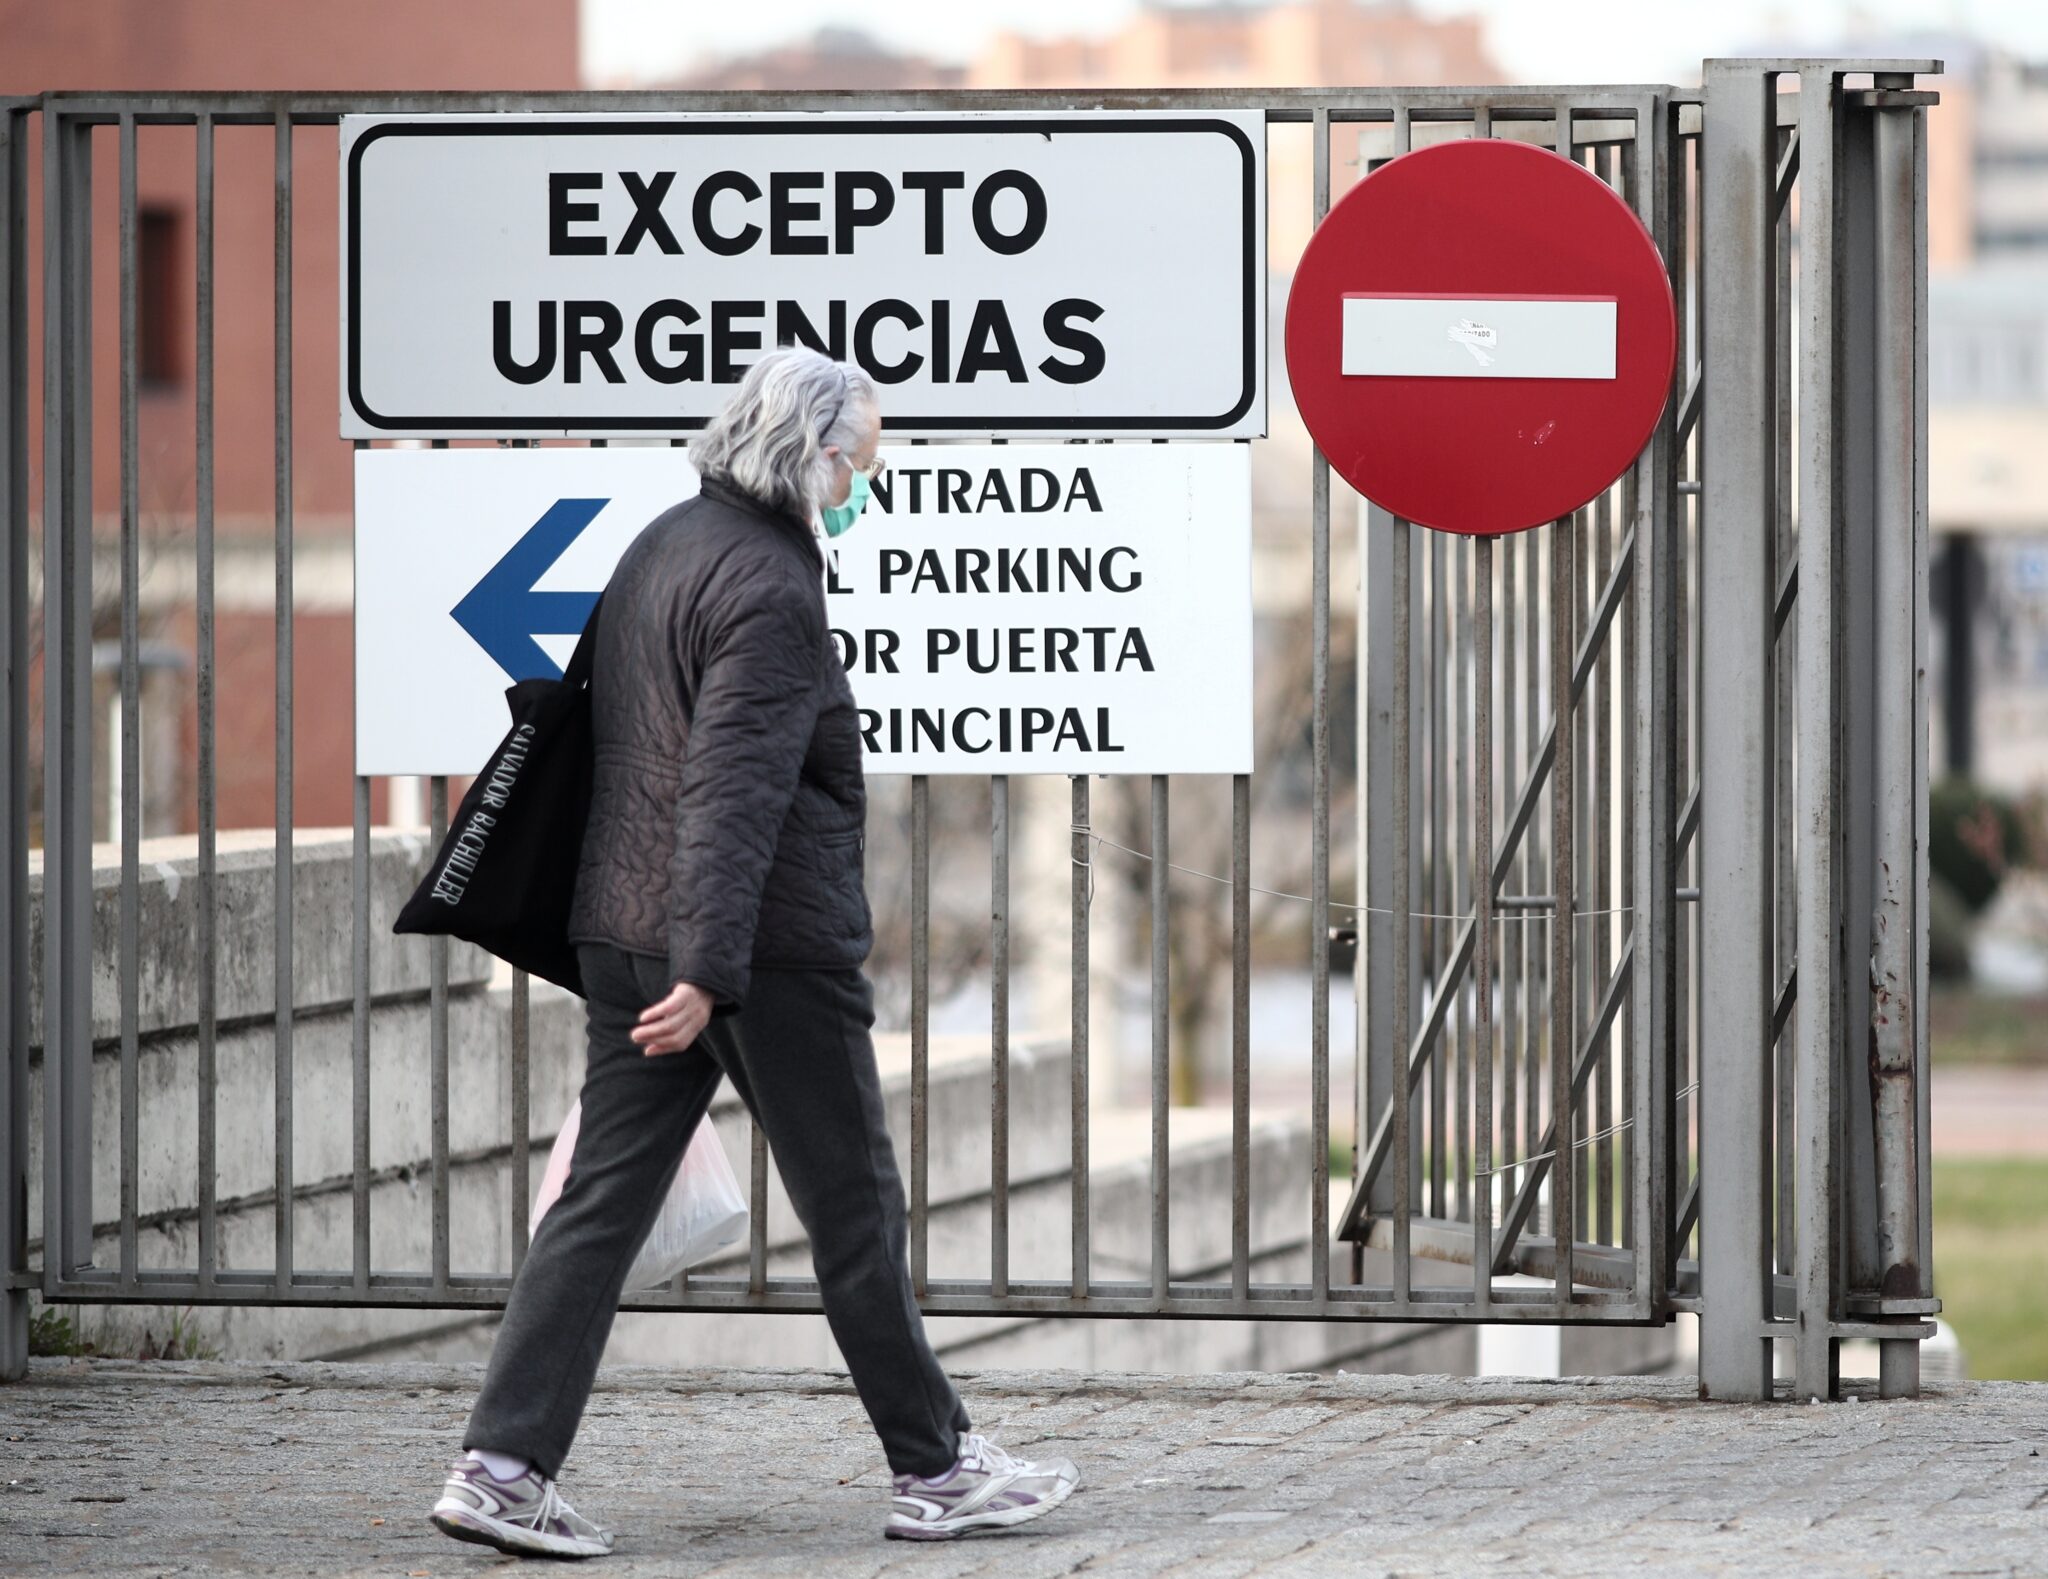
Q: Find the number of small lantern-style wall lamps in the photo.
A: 0